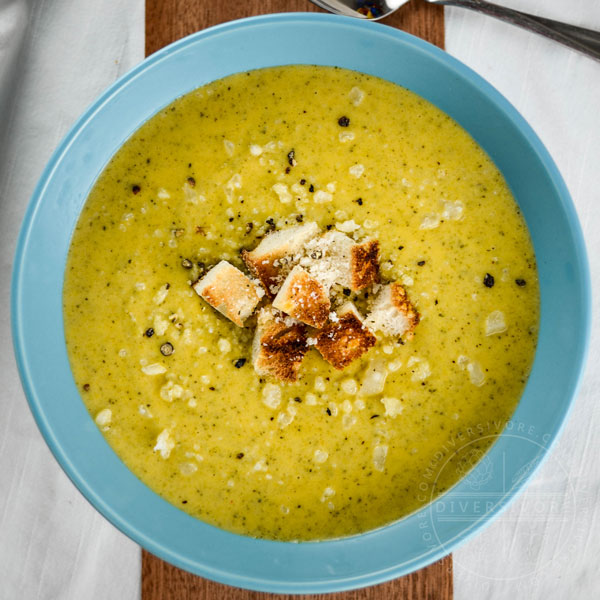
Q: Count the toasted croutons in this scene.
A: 7